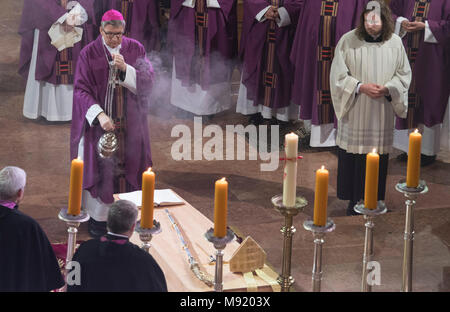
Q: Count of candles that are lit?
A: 7